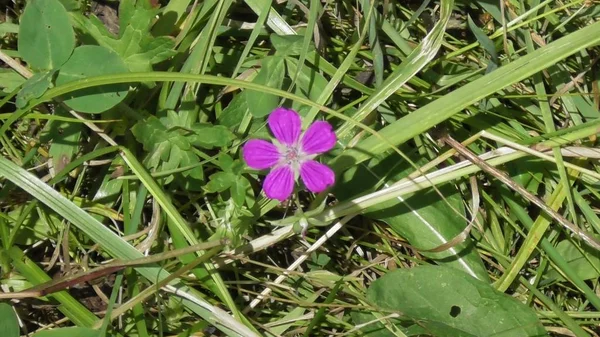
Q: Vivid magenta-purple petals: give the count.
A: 5